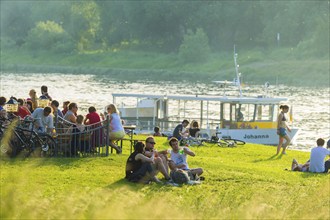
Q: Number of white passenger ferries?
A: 1